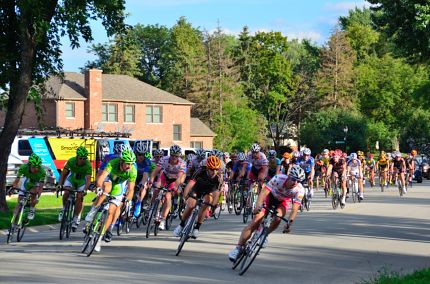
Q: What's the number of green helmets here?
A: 4